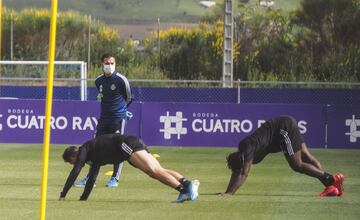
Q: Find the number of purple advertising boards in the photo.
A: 3